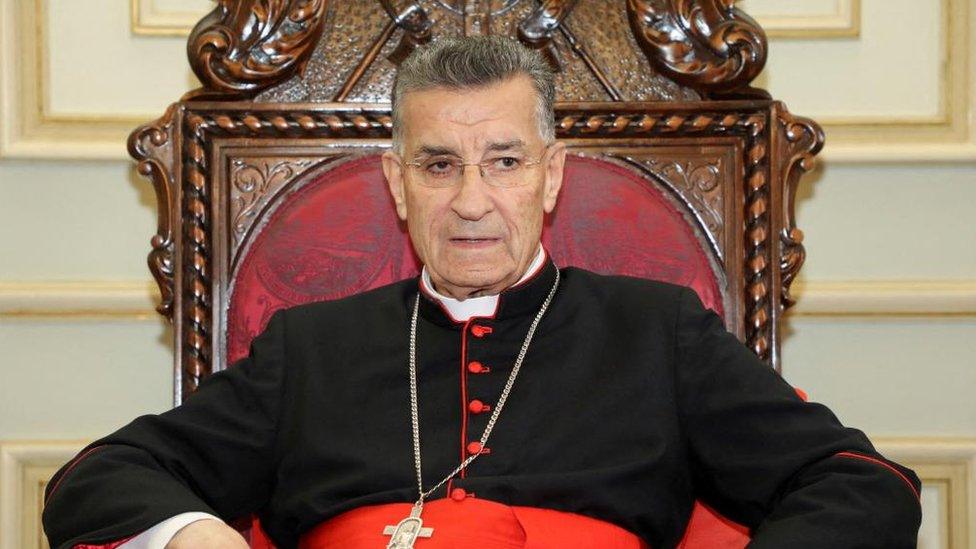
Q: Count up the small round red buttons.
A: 5